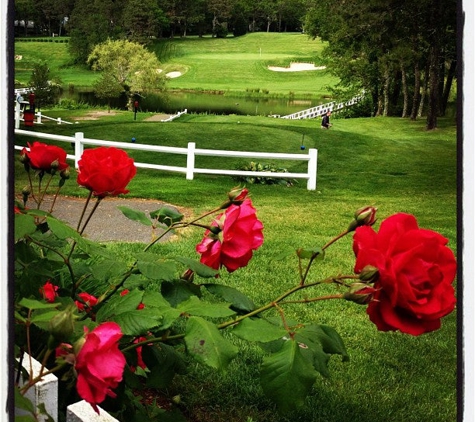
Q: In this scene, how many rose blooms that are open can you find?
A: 5